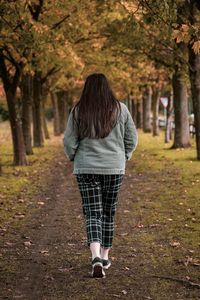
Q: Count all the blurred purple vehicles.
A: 0